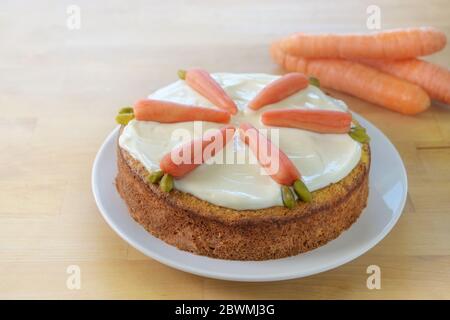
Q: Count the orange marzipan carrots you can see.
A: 6